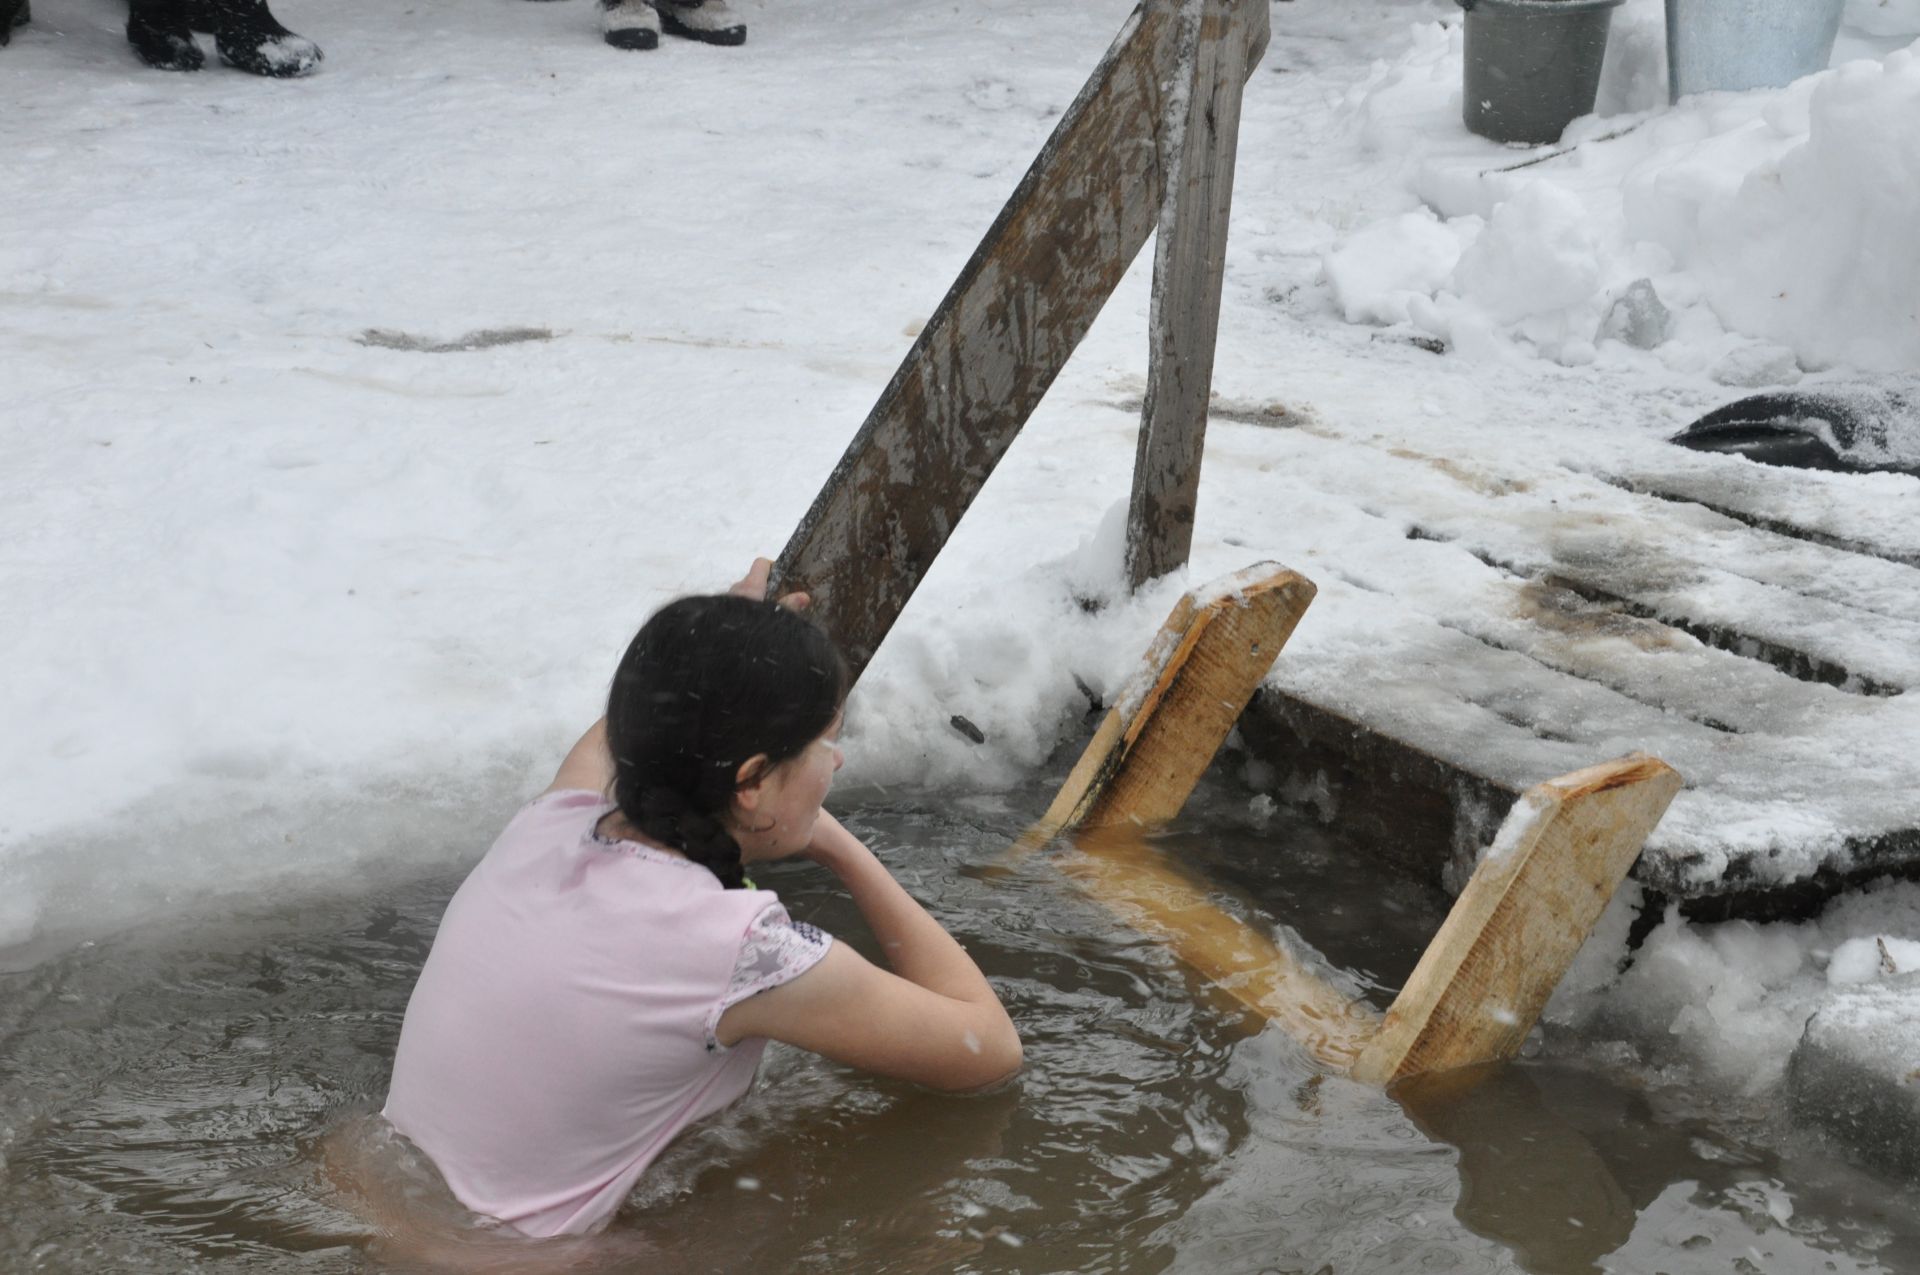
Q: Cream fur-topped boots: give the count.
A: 2